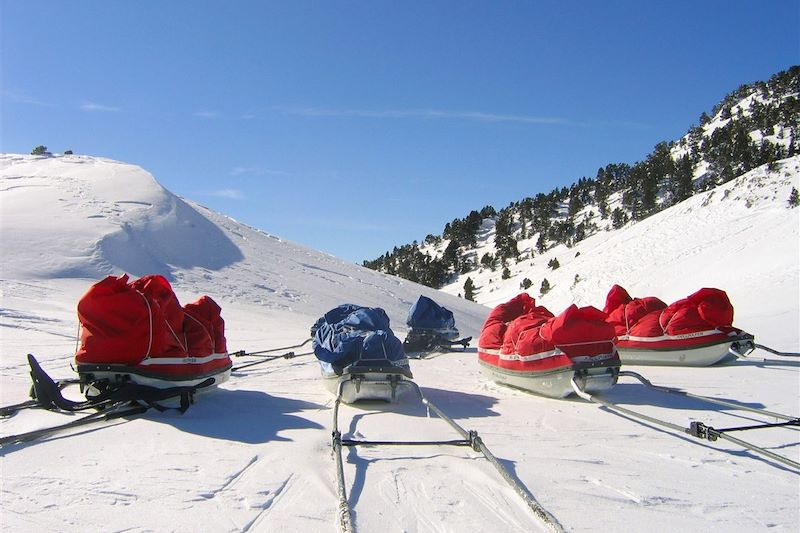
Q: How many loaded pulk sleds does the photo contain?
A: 5